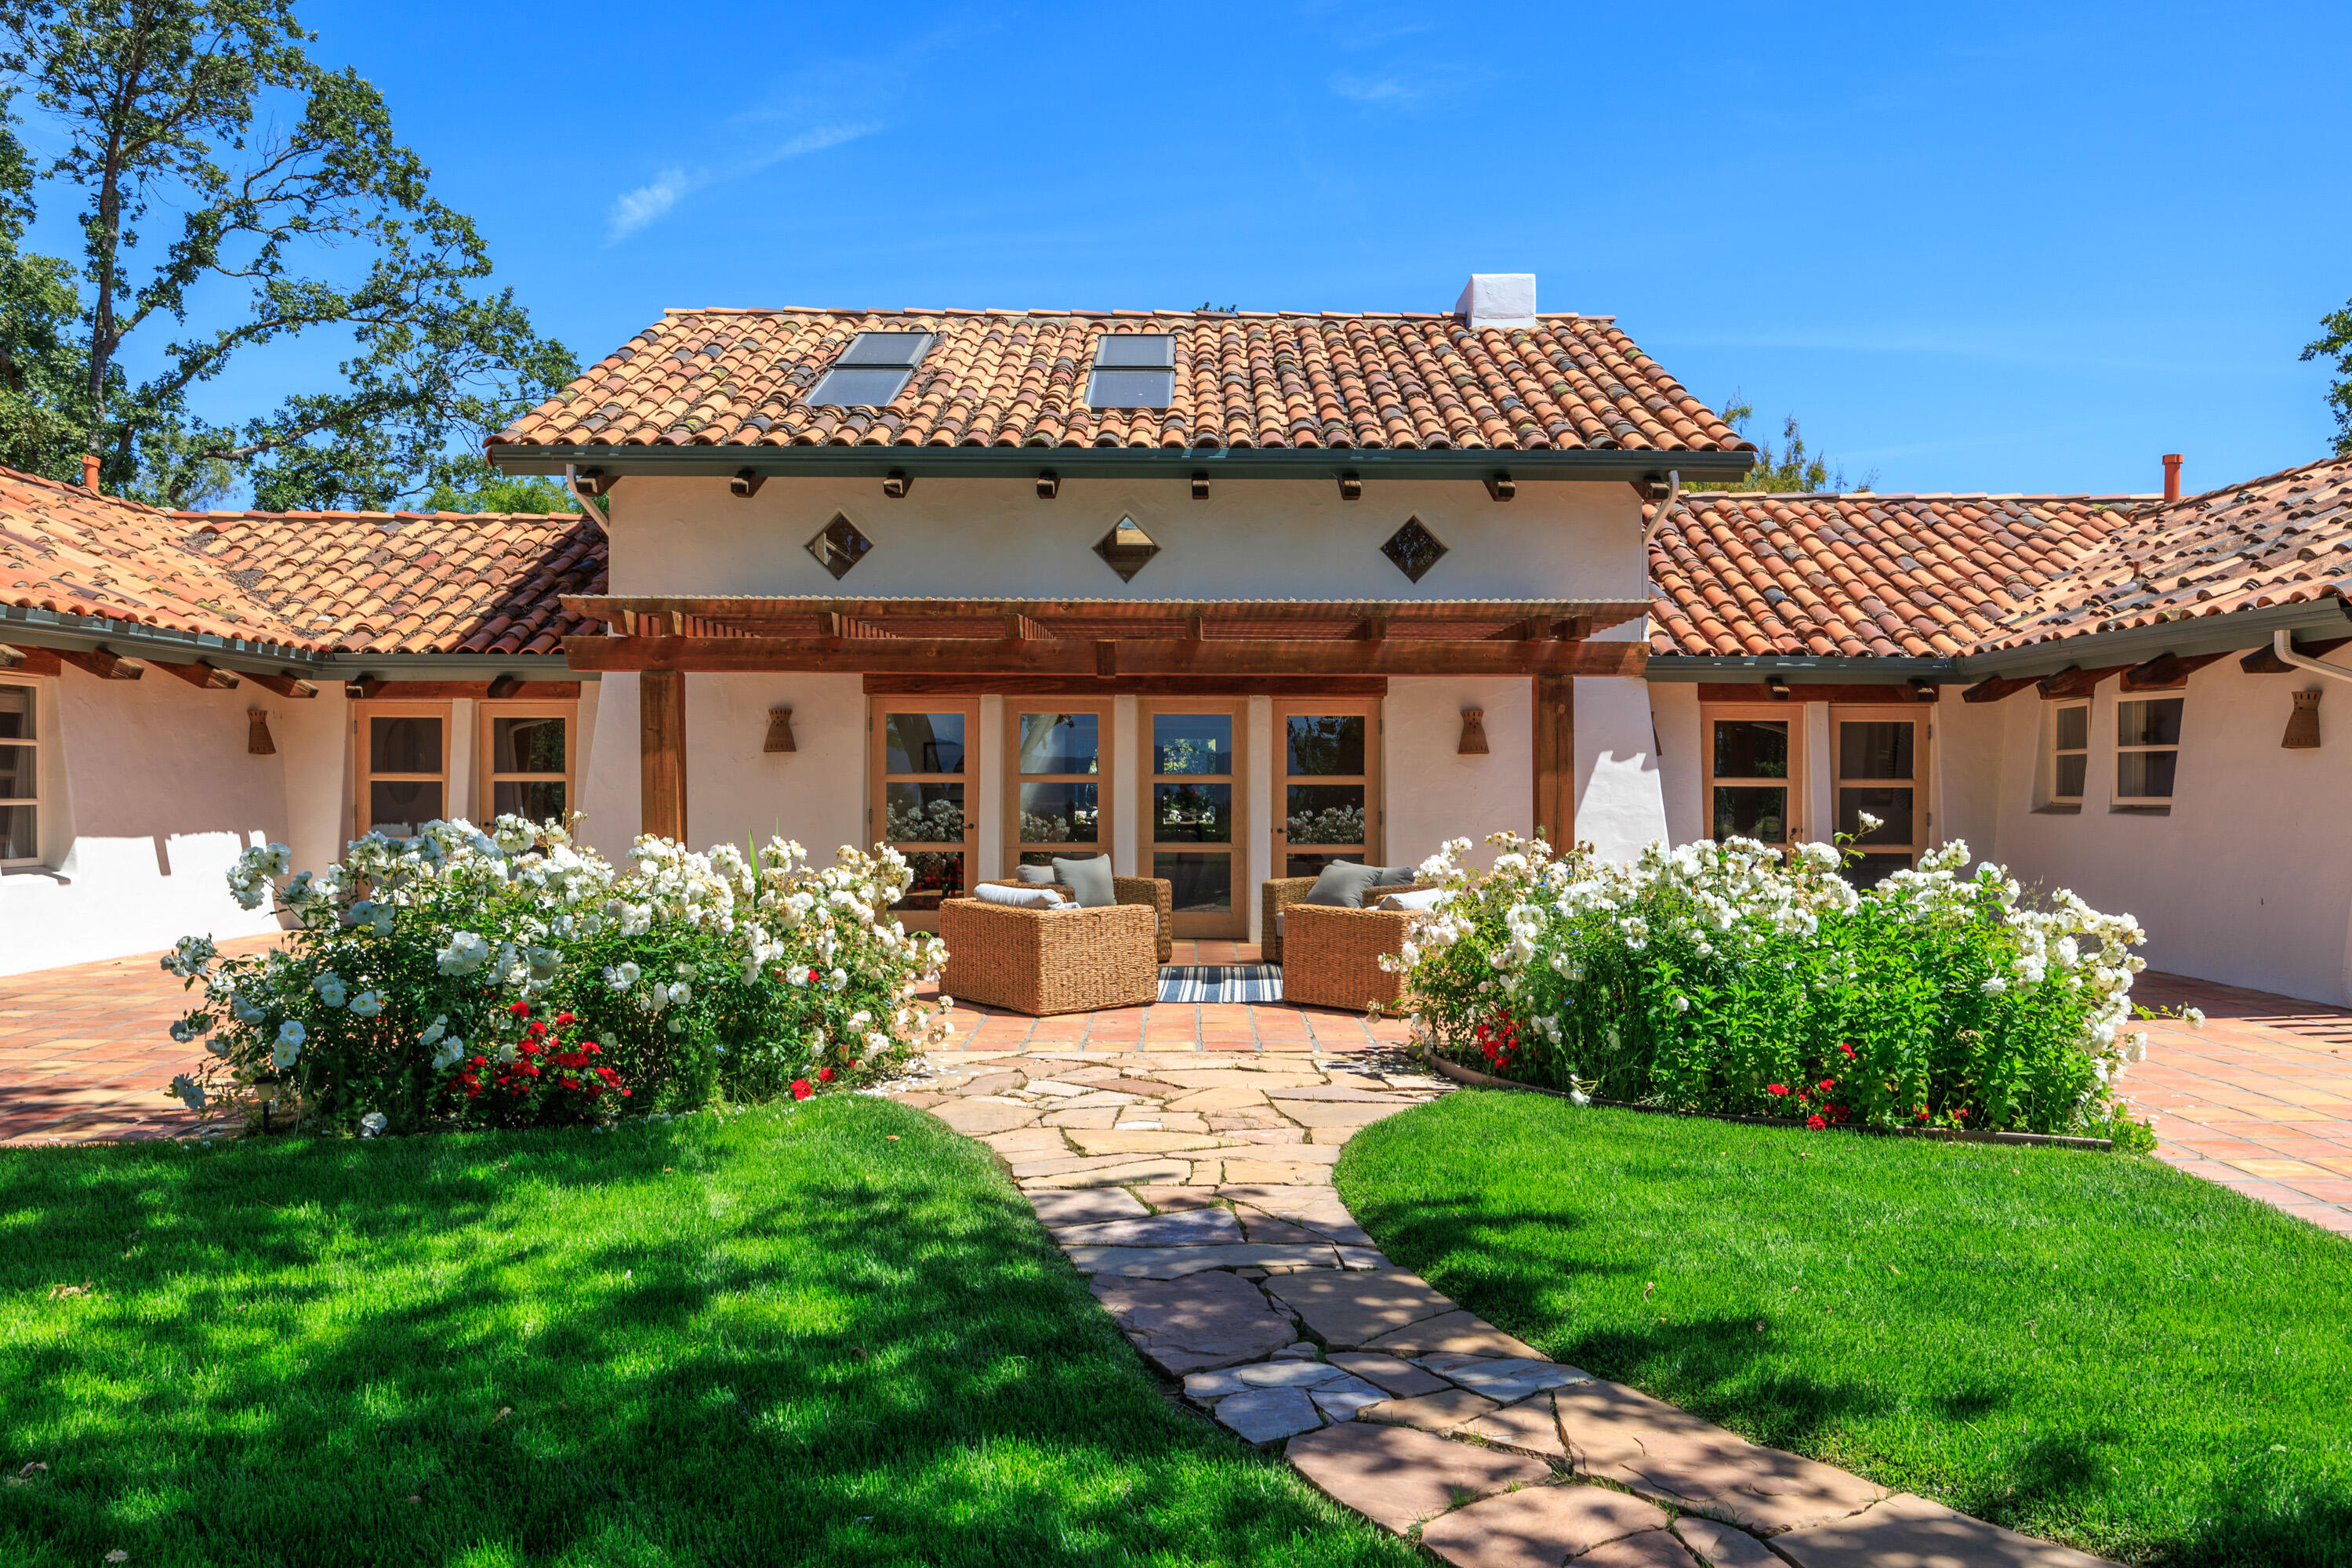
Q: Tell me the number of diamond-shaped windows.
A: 3